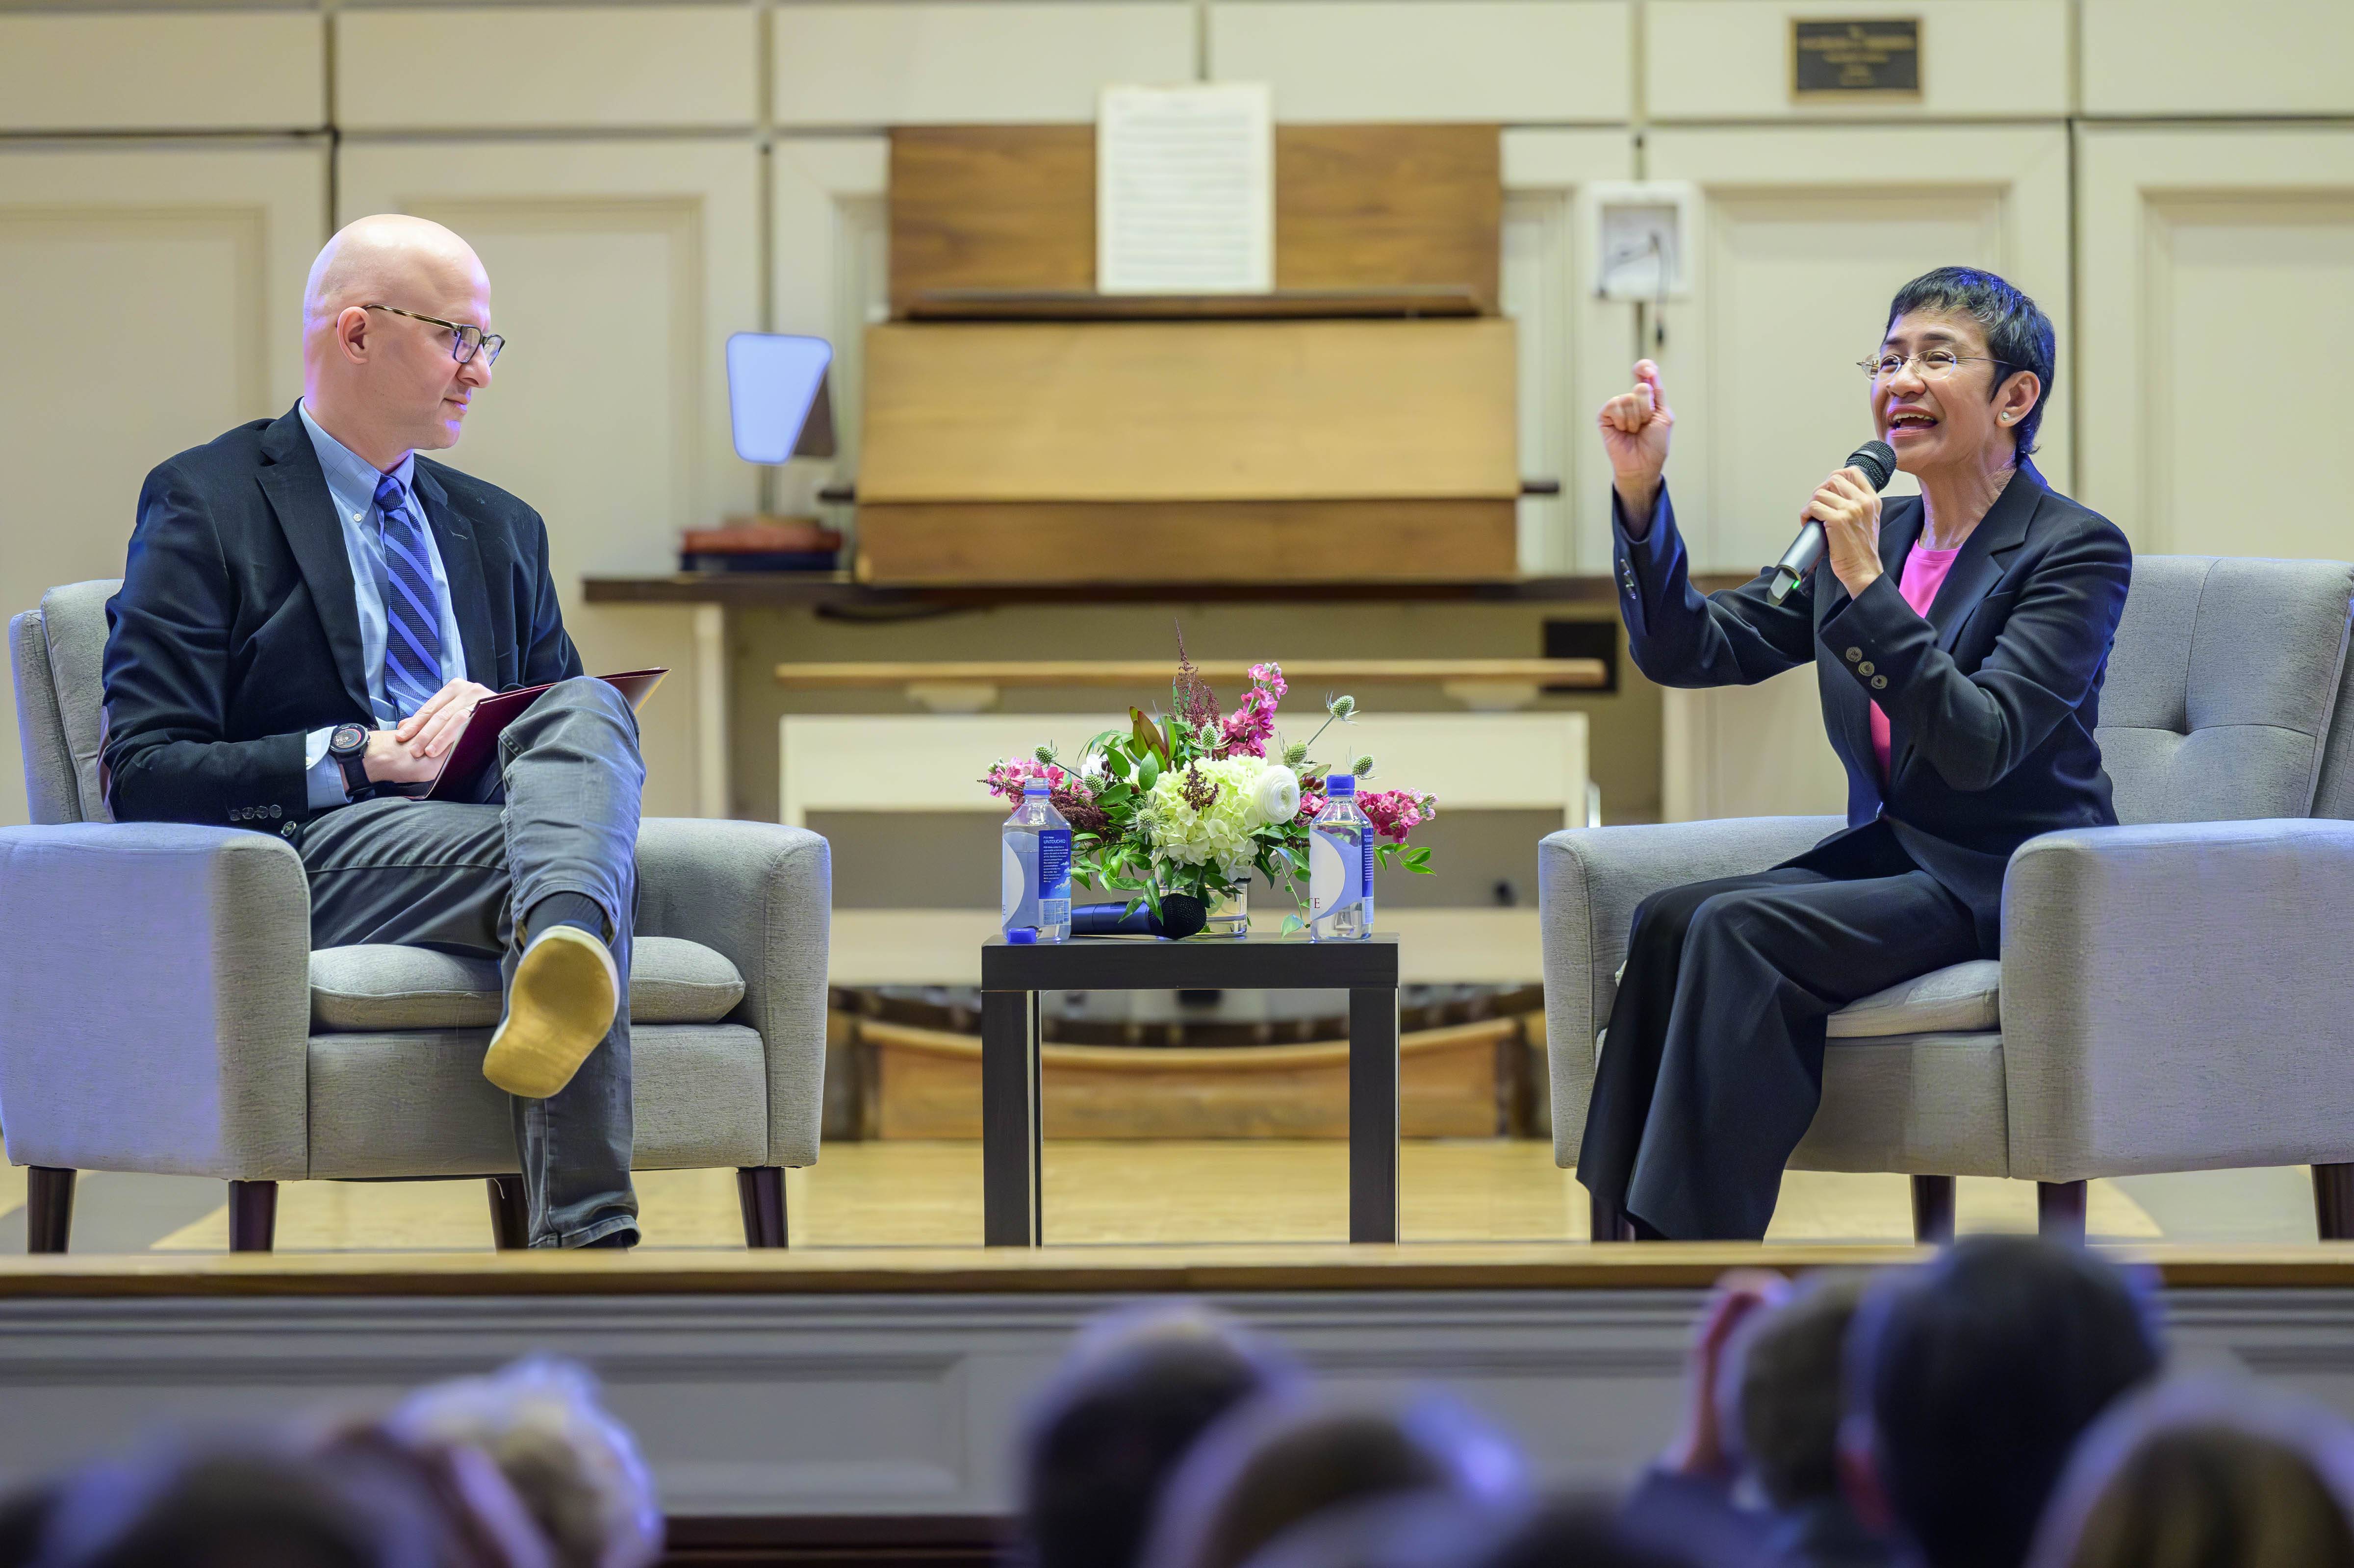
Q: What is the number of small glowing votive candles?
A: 0